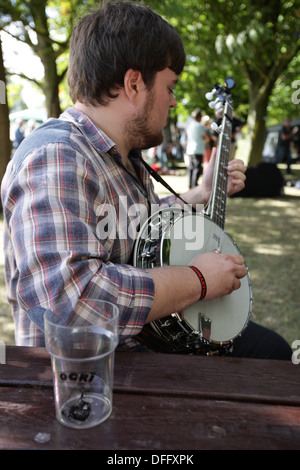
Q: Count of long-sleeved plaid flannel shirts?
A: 1